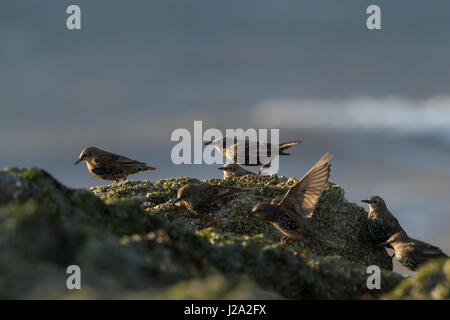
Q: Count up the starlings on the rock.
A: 7